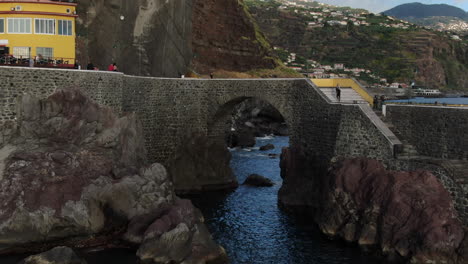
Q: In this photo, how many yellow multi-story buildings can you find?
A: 1